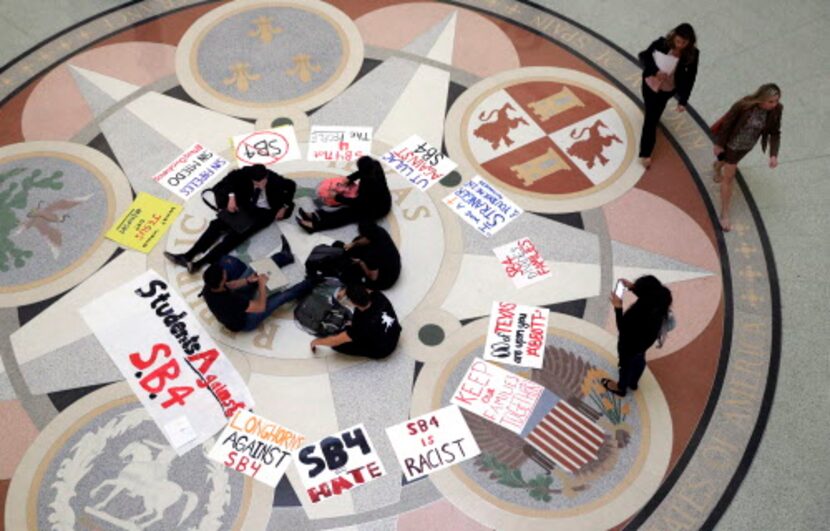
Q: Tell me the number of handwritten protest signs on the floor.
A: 13